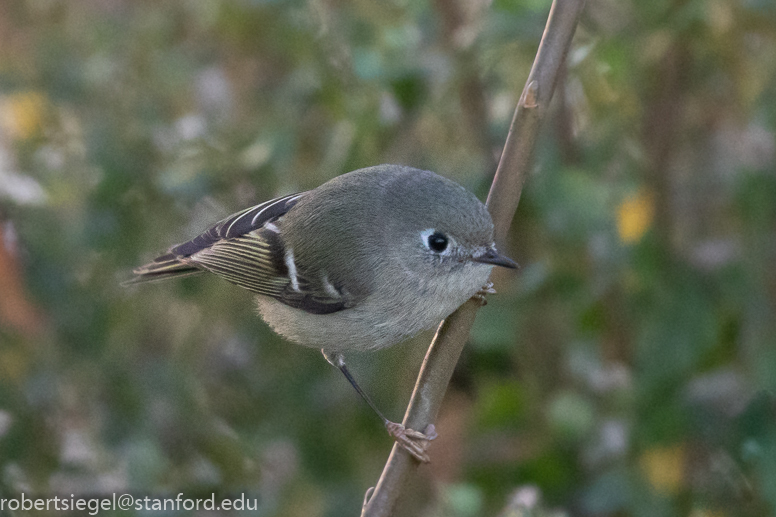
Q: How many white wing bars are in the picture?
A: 2